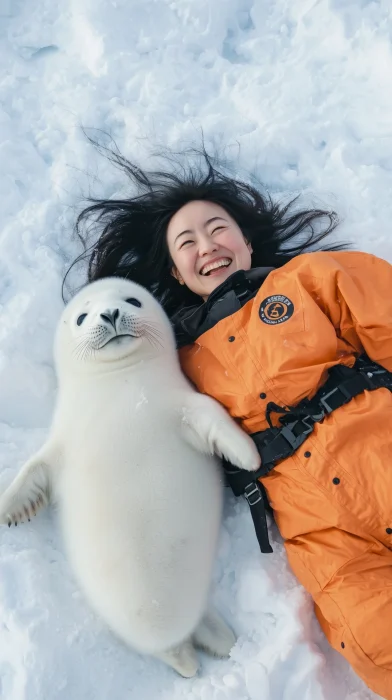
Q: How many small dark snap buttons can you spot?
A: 6